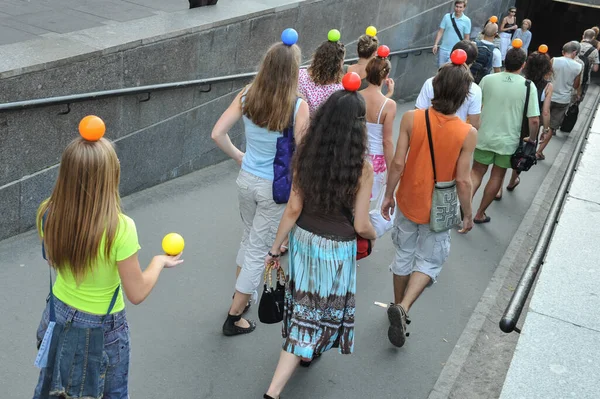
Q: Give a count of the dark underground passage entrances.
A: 1